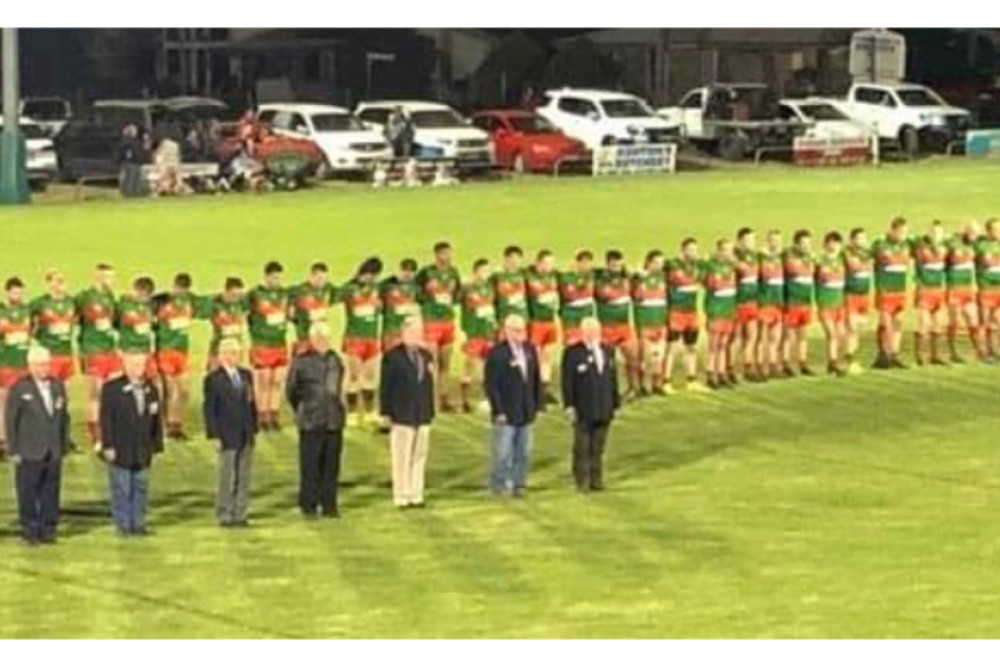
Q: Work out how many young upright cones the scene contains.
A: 0